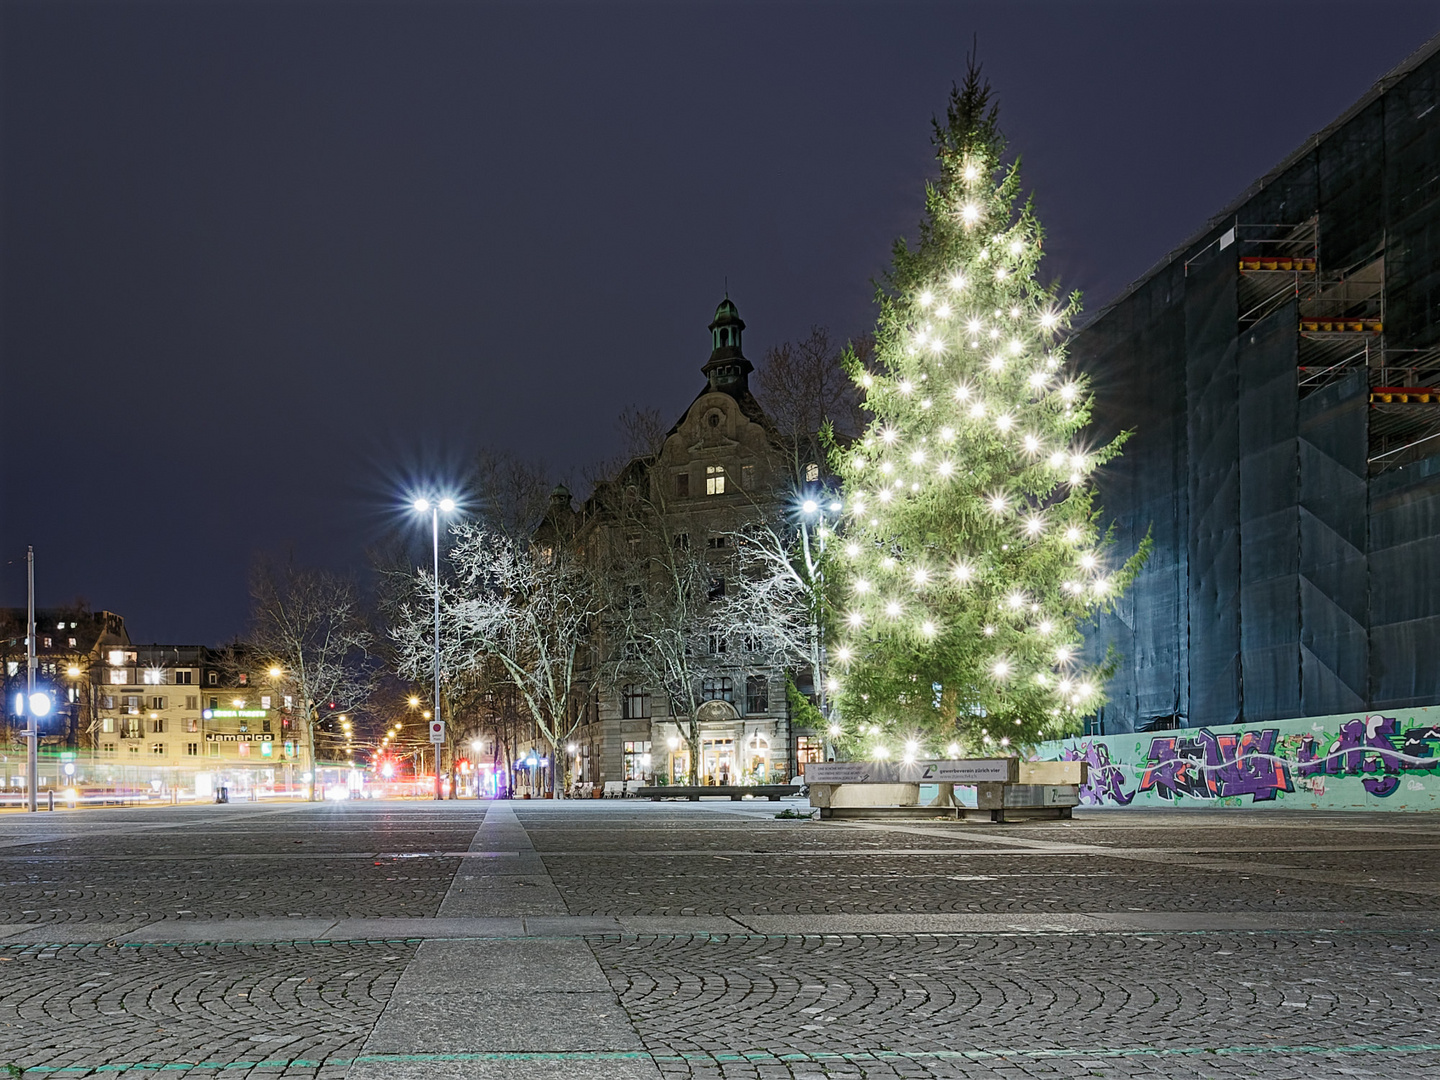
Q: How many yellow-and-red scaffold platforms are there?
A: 3